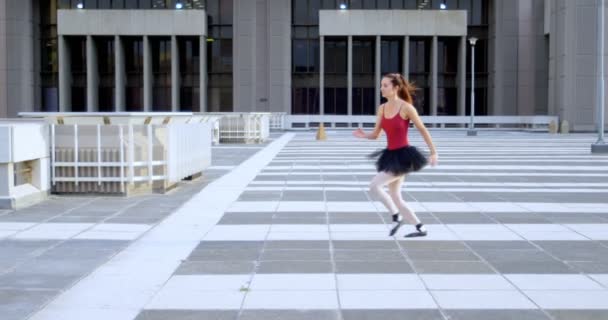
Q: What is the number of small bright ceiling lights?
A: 4